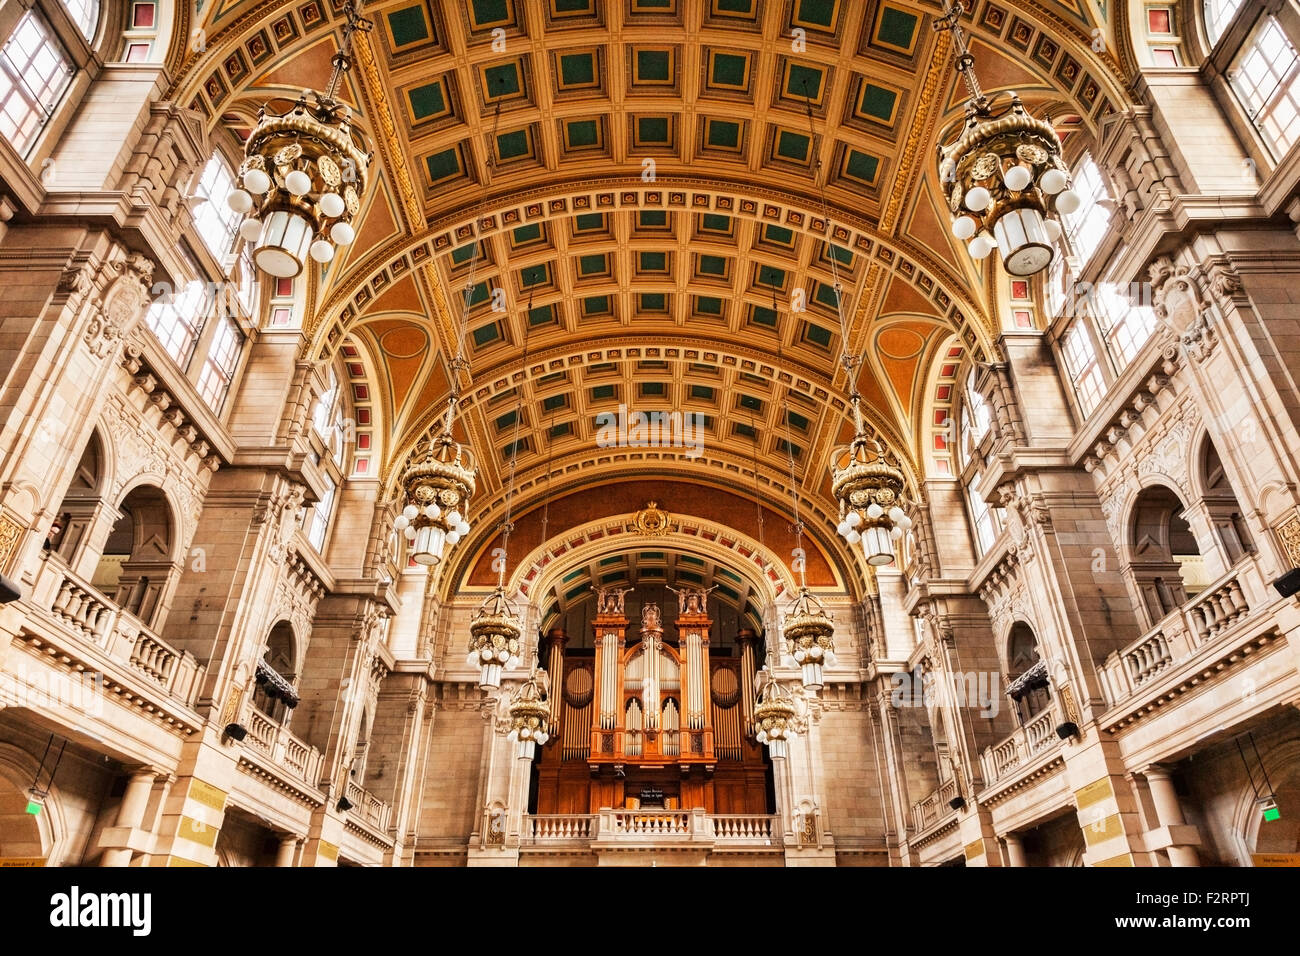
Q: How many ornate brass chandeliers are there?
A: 8